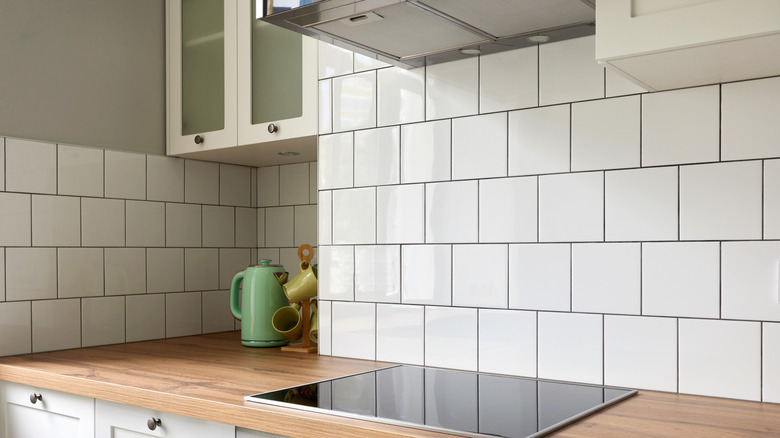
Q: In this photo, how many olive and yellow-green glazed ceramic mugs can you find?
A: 3